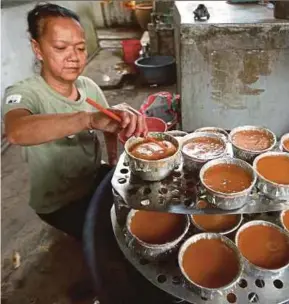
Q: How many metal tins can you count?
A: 13